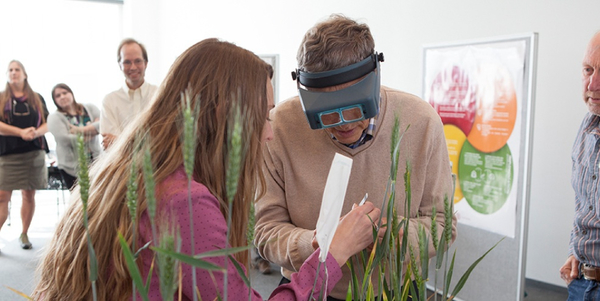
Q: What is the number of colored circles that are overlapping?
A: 4